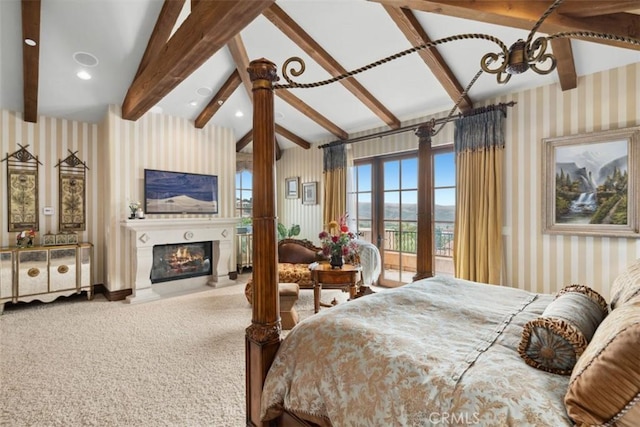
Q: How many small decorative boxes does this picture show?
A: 3